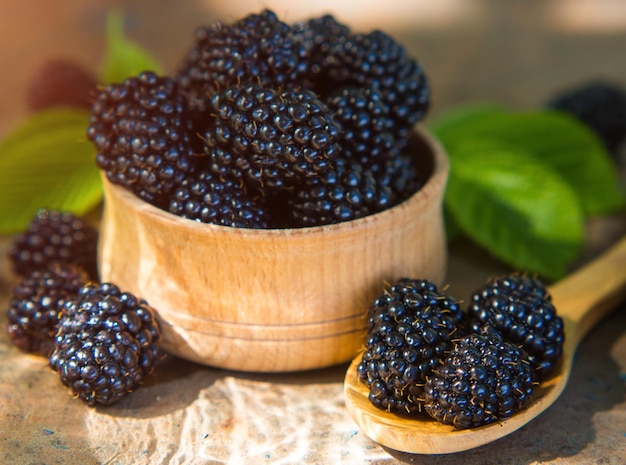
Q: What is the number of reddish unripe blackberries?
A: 0